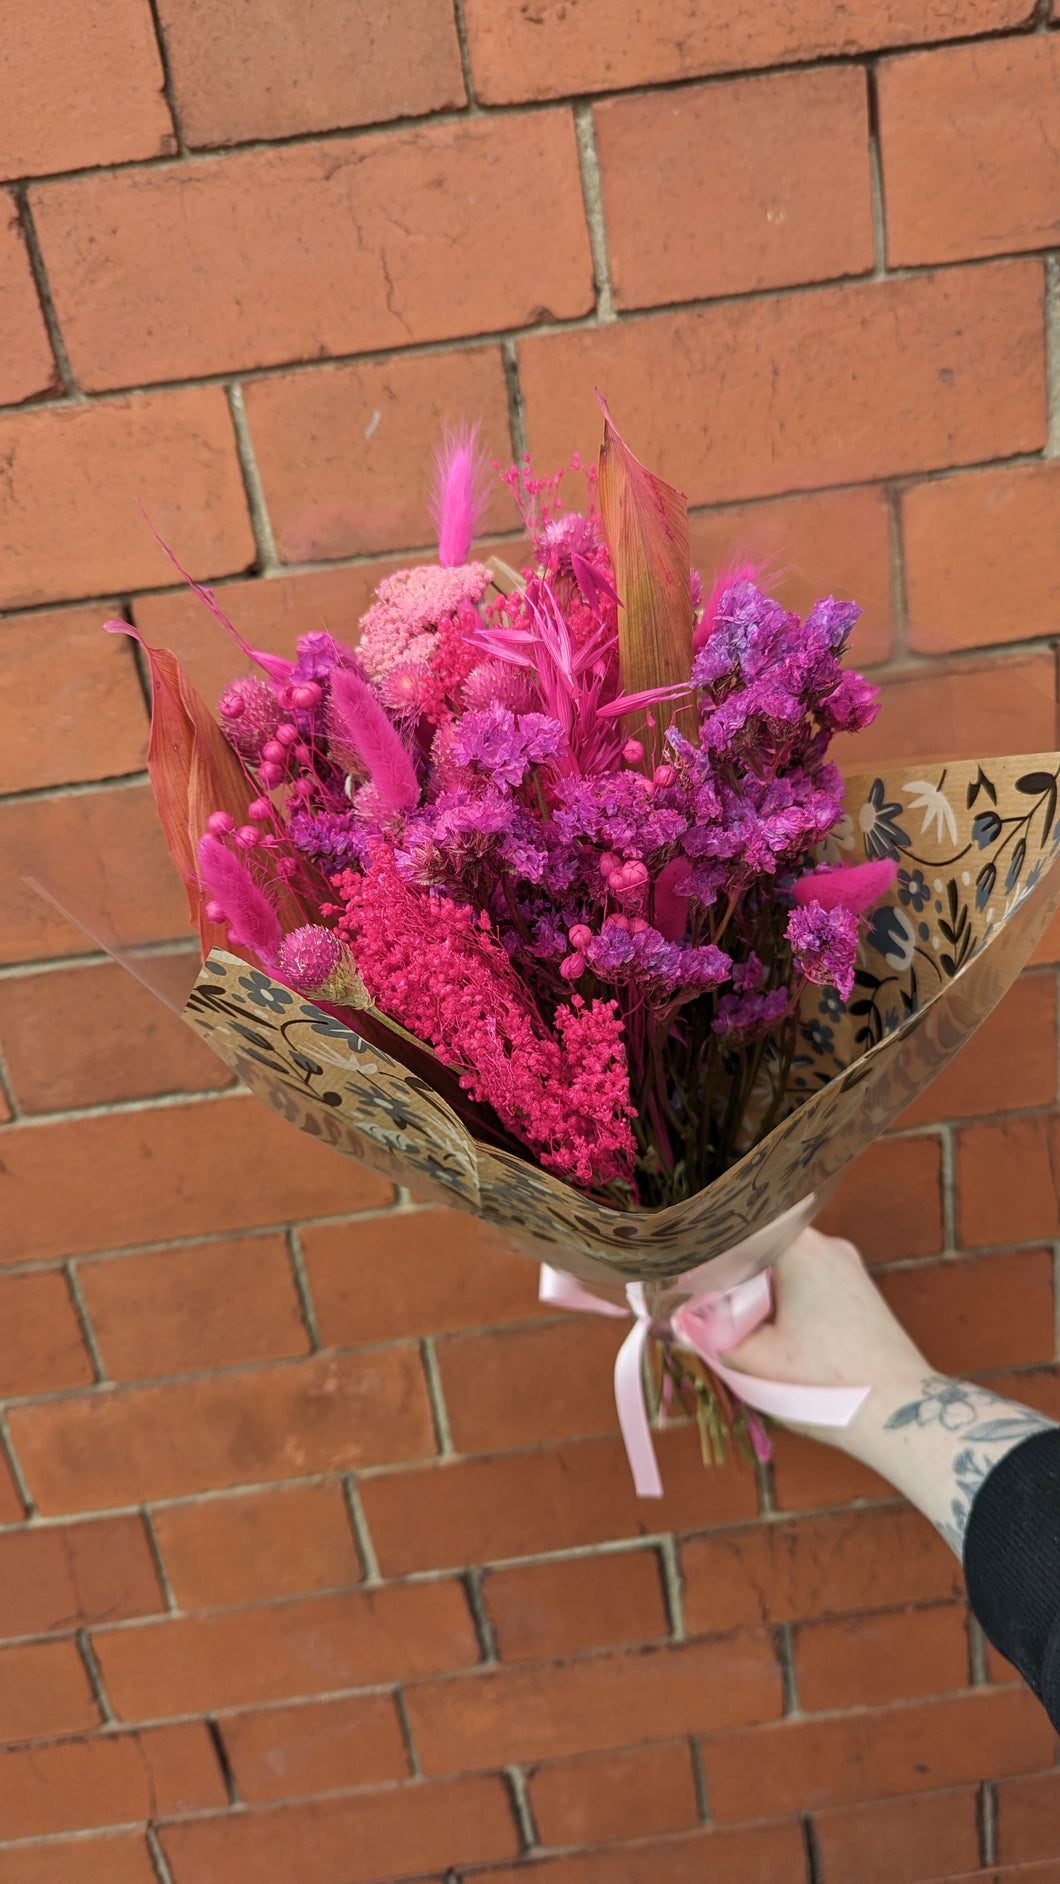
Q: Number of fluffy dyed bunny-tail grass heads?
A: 6